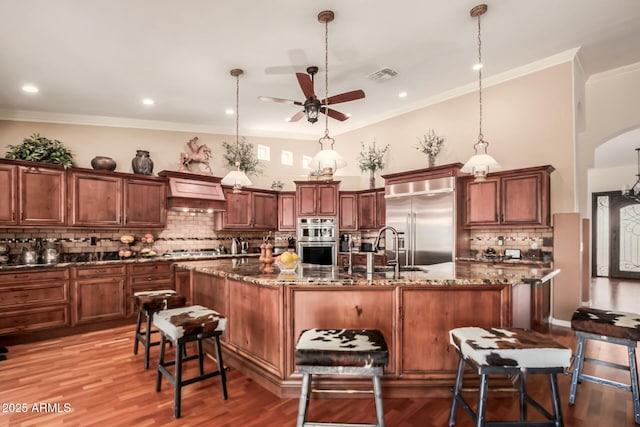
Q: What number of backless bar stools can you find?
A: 5